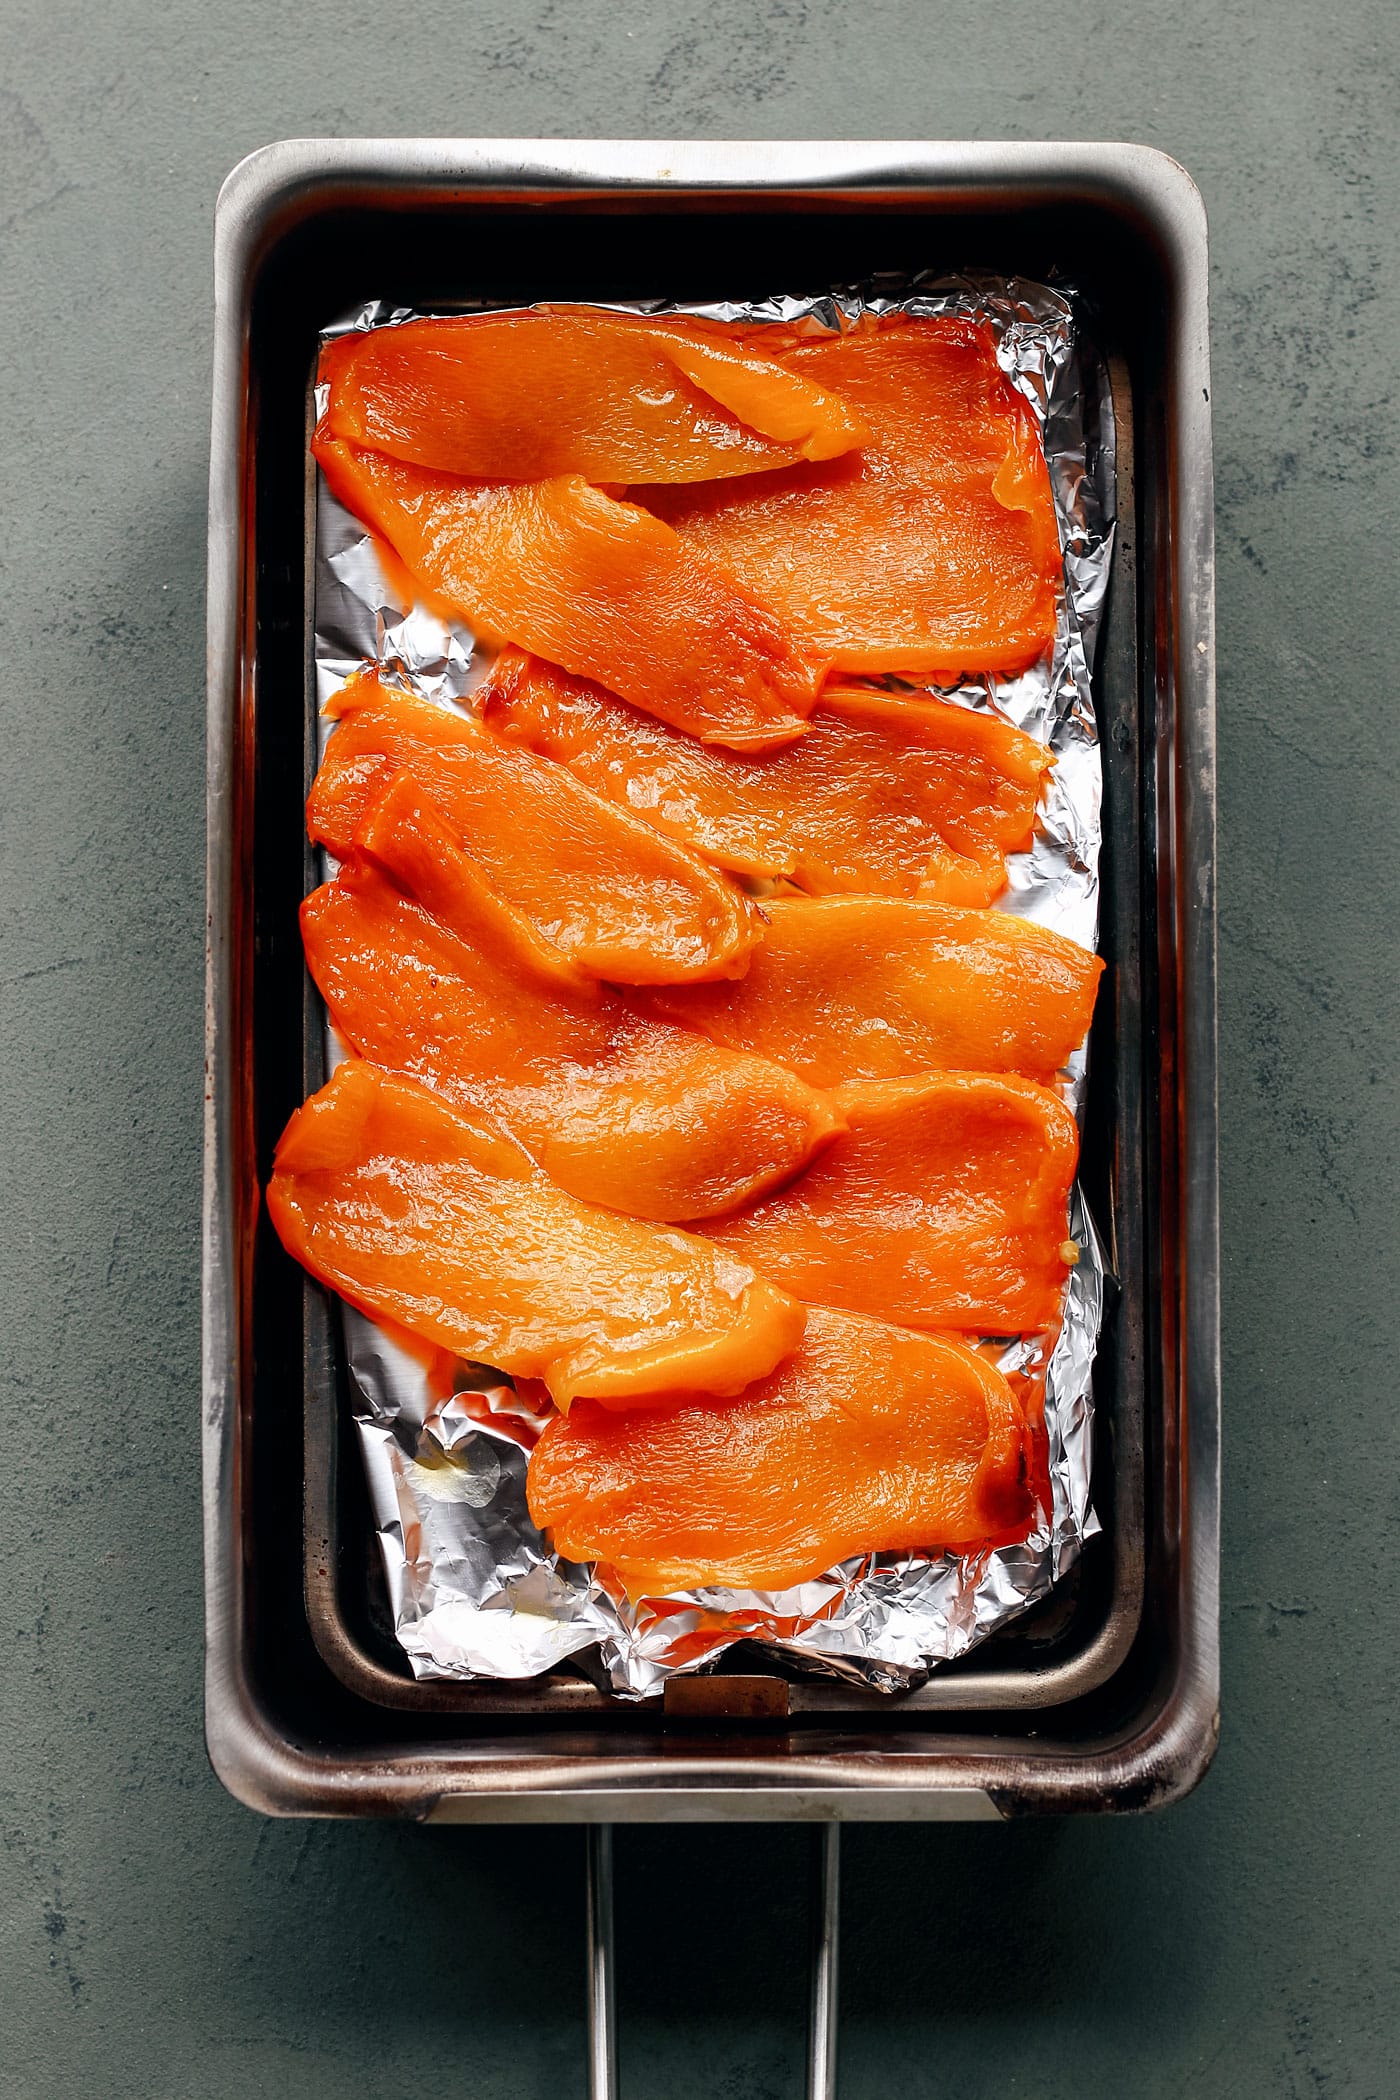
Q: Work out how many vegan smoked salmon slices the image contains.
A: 10